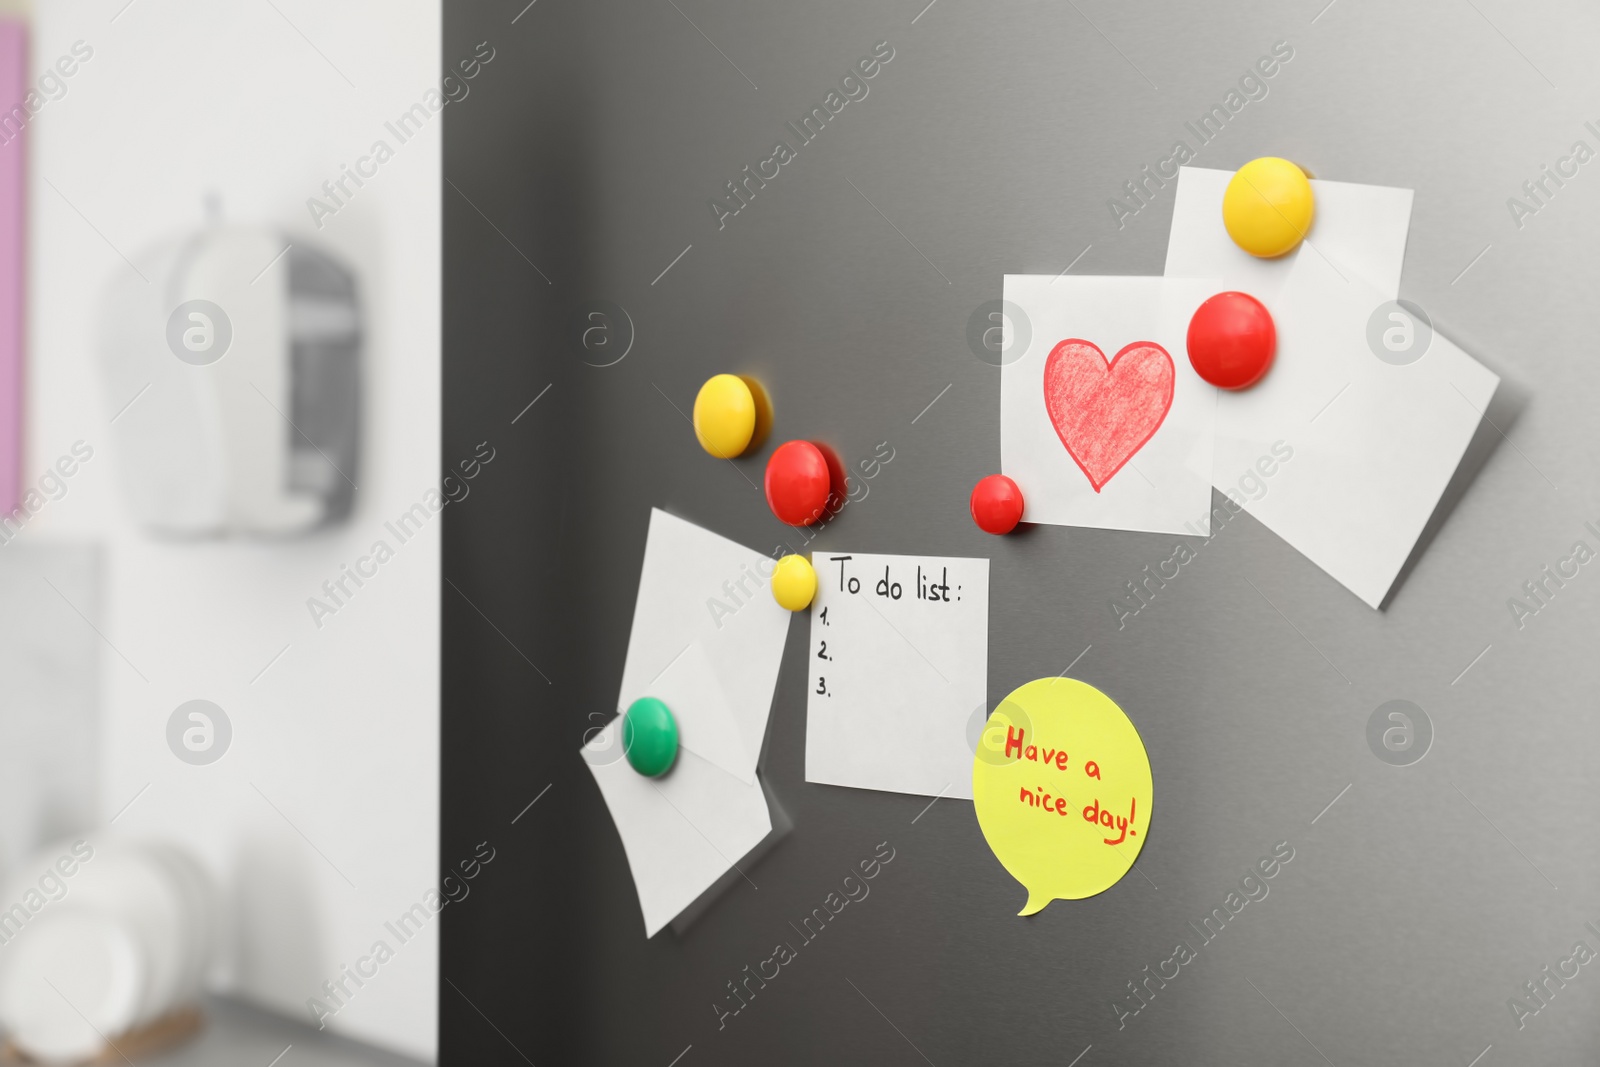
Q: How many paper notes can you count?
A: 7